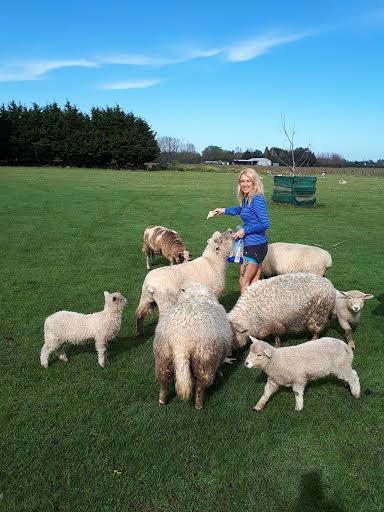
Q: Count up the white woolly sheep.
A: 7